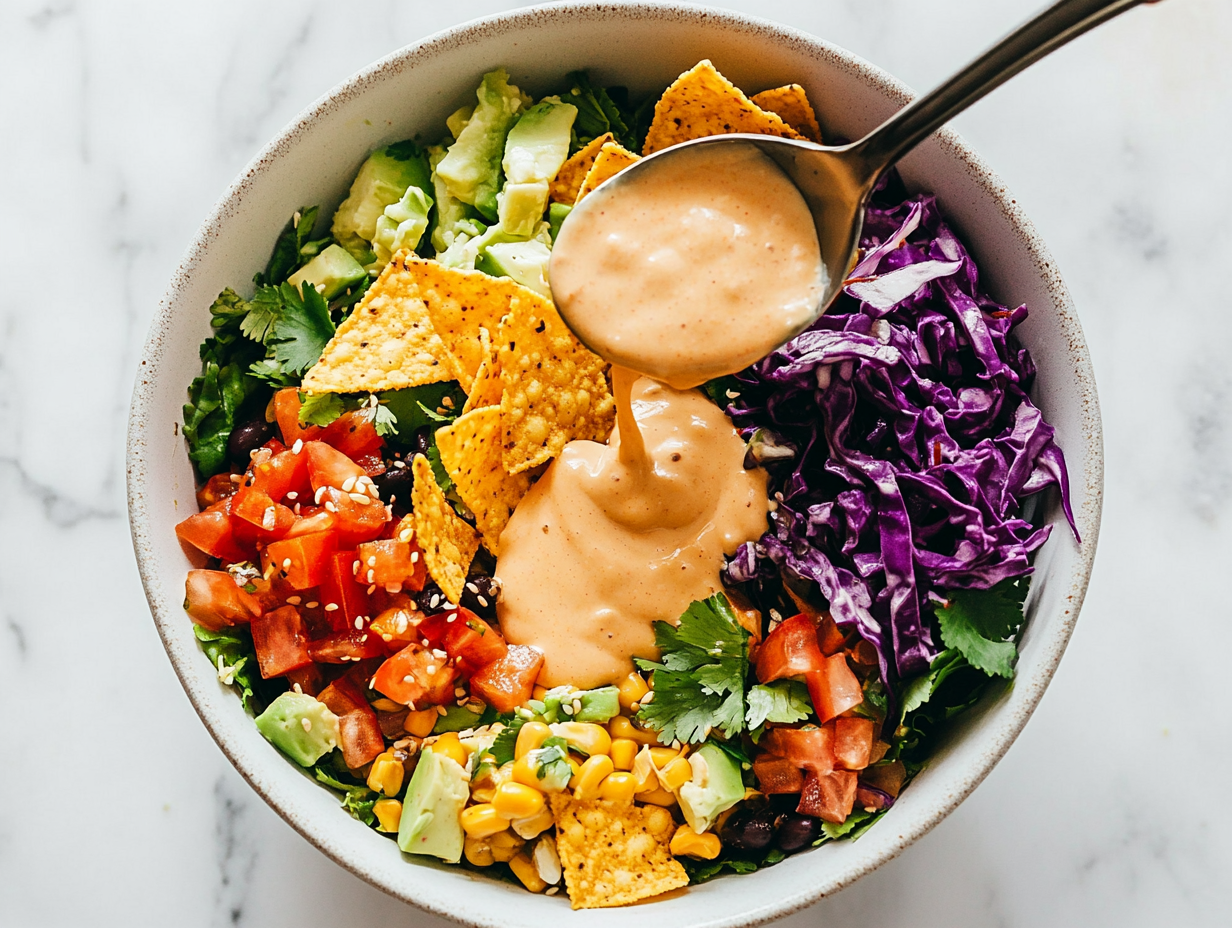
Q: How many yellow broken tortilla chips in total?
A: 11